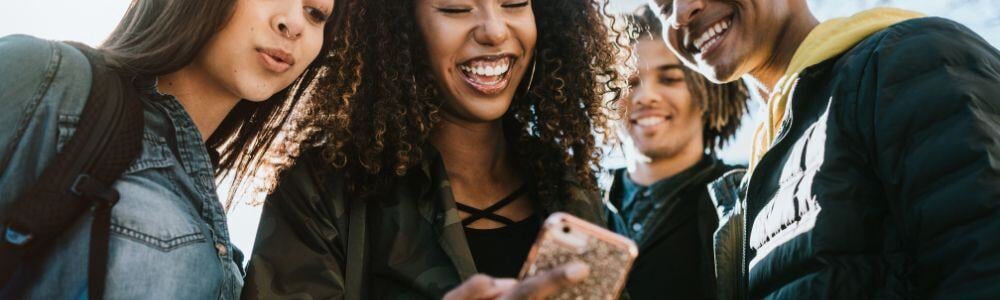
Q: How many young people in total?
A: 4